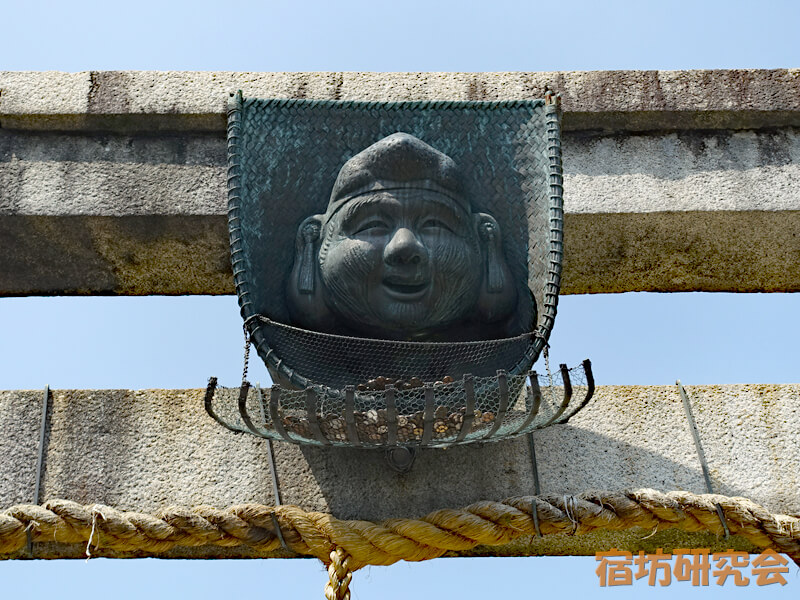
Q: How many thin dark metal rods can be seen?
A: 4